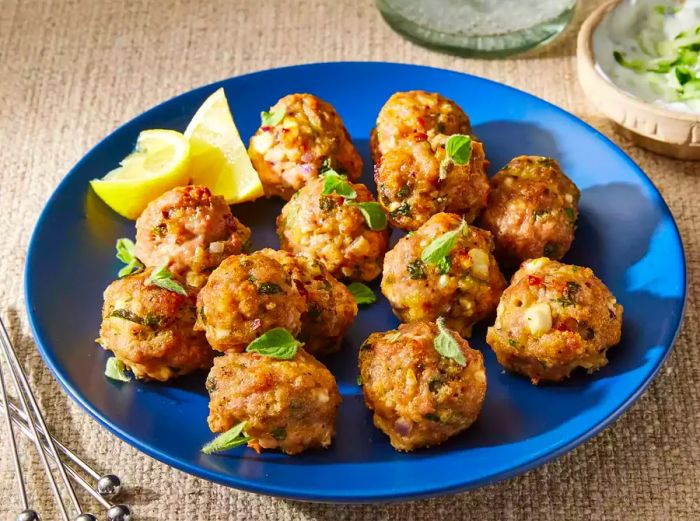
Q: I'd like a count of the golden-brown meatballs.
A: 13